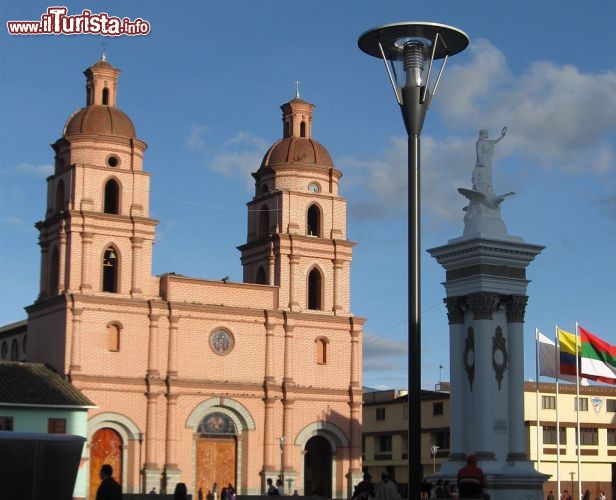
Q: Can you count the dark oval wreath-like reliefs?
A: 2